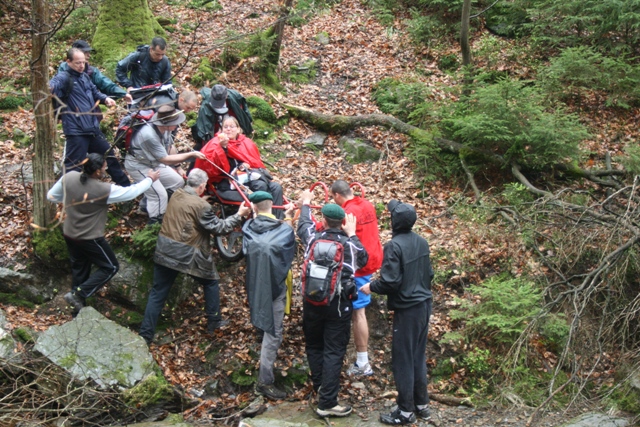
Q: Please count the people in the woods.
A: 13